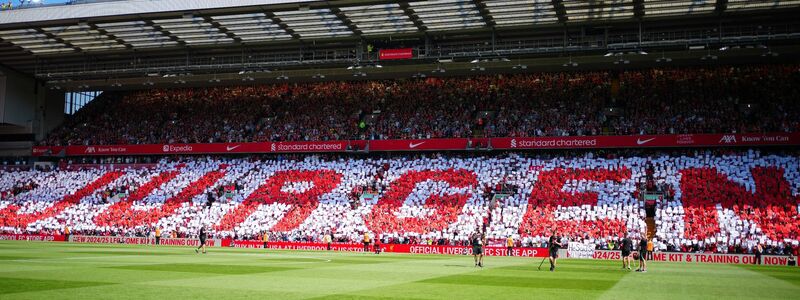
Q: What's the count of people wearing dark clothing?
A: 5